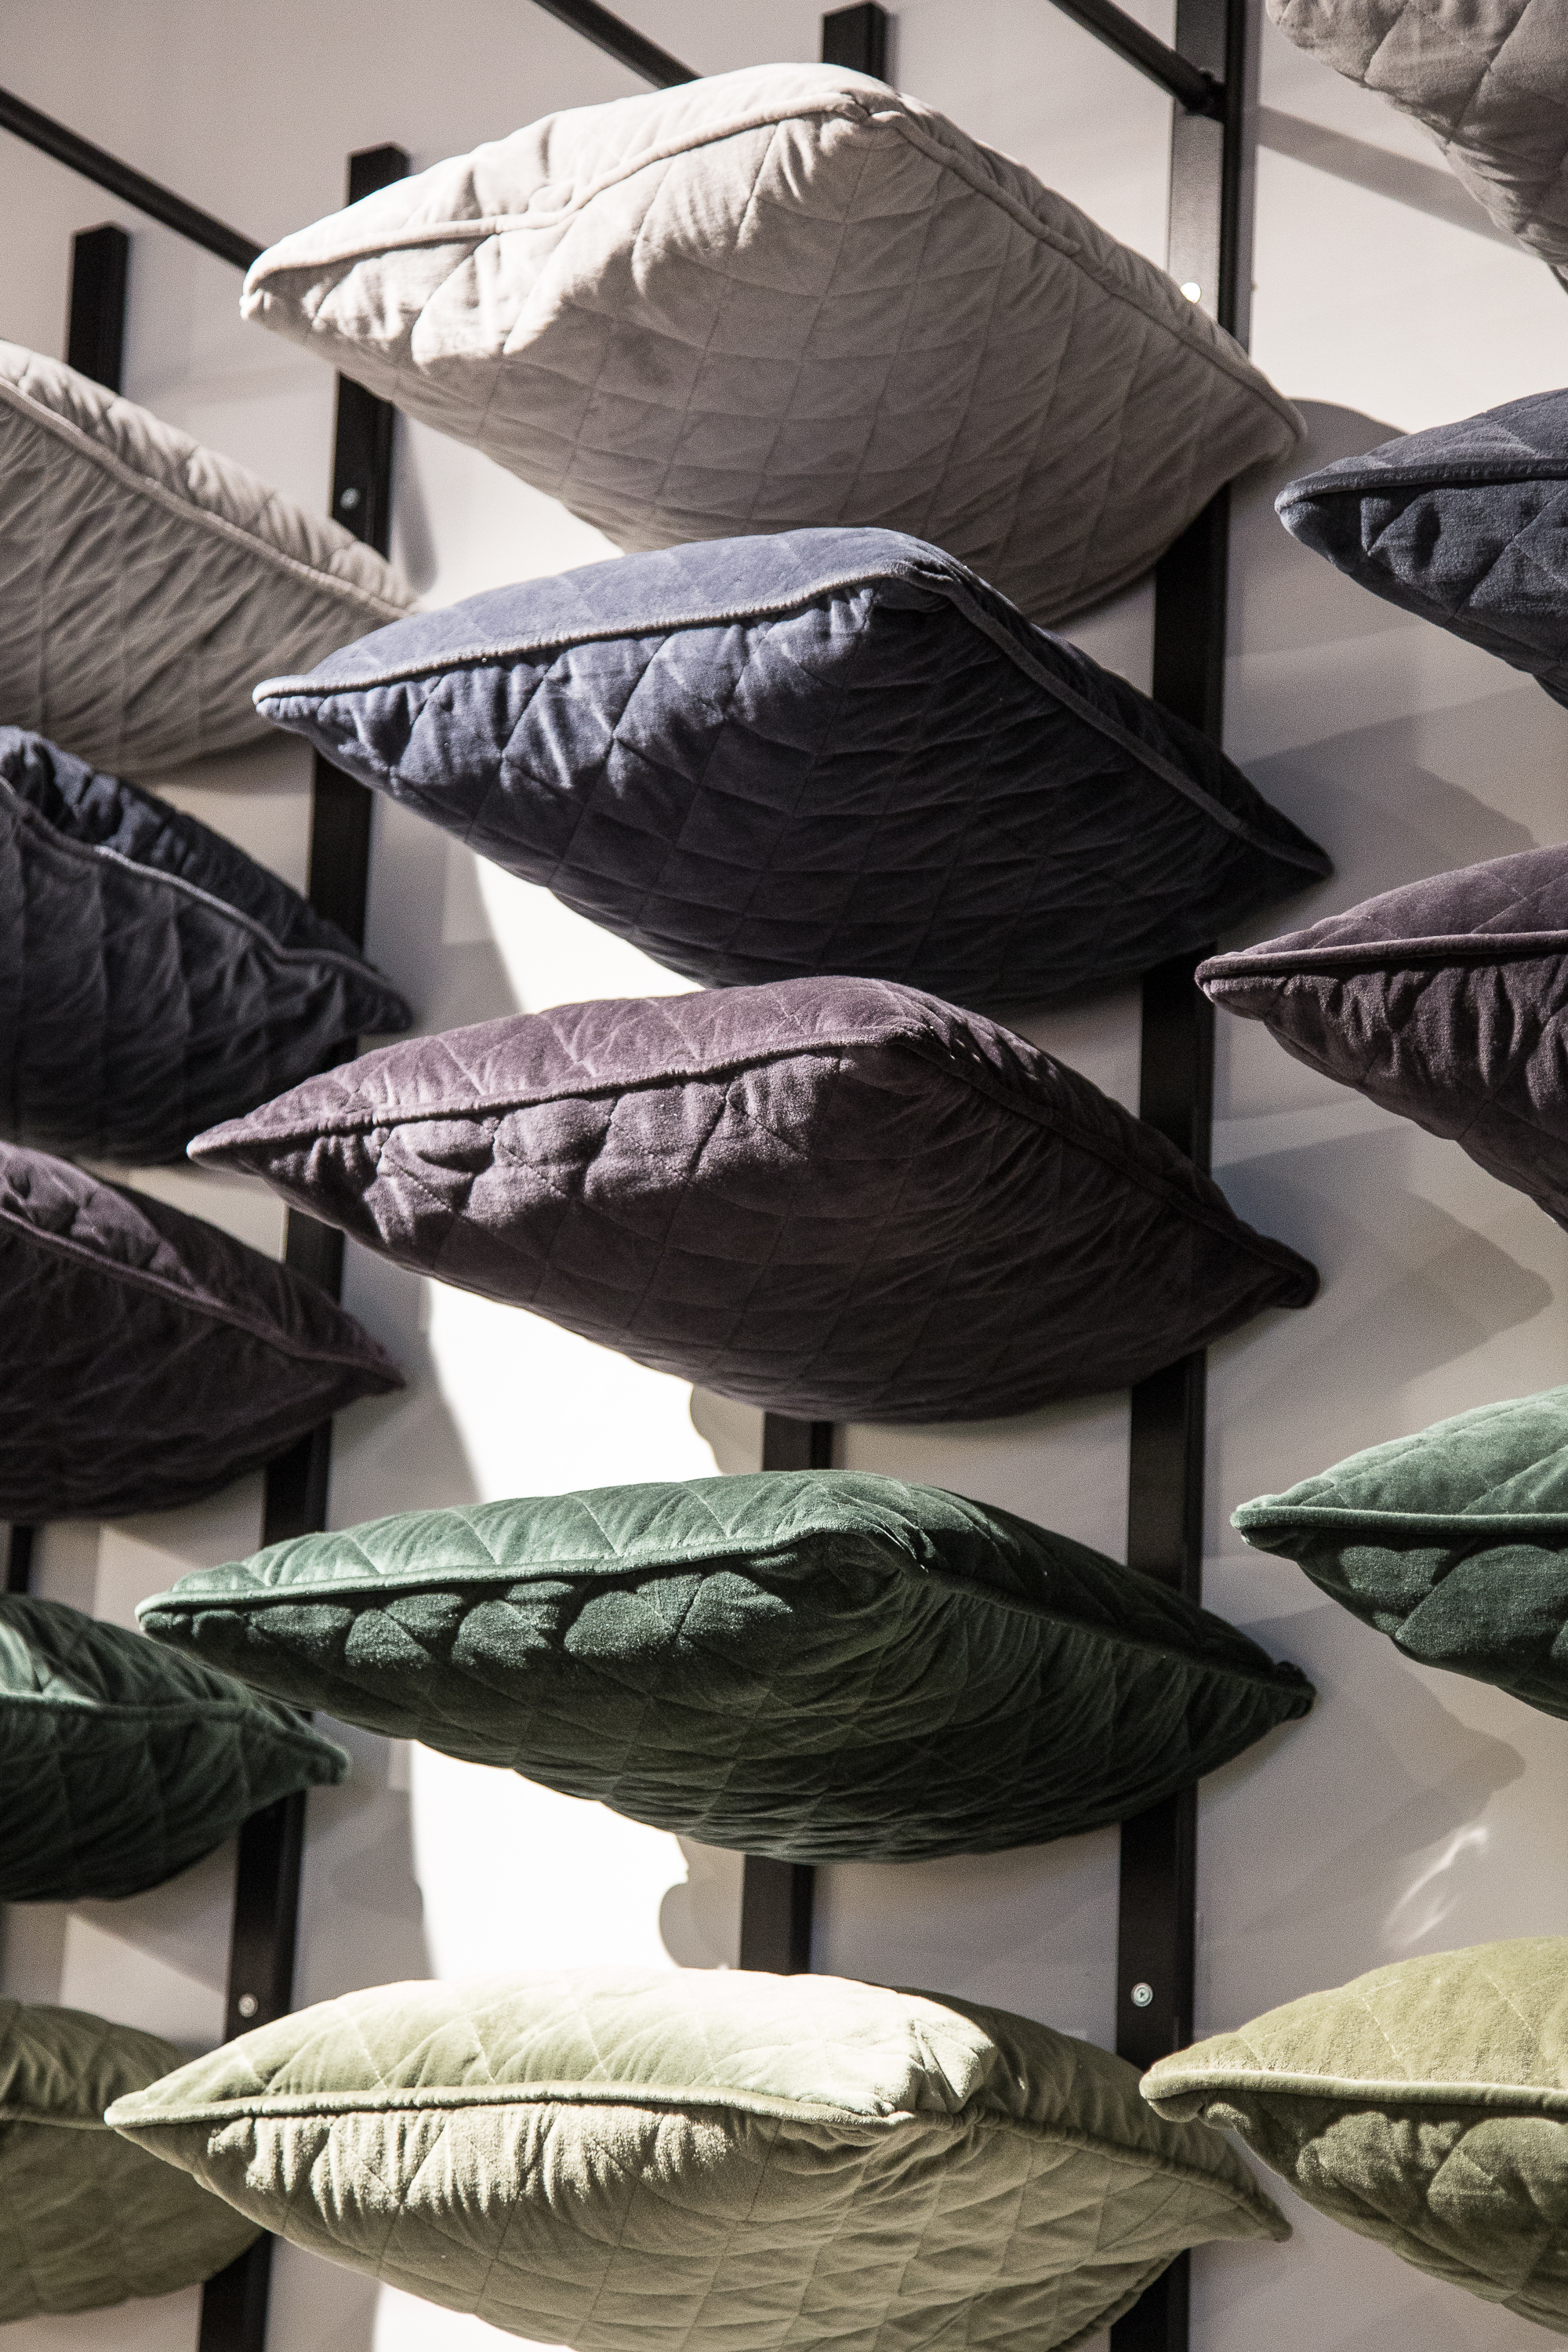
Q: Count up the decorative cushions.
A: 15